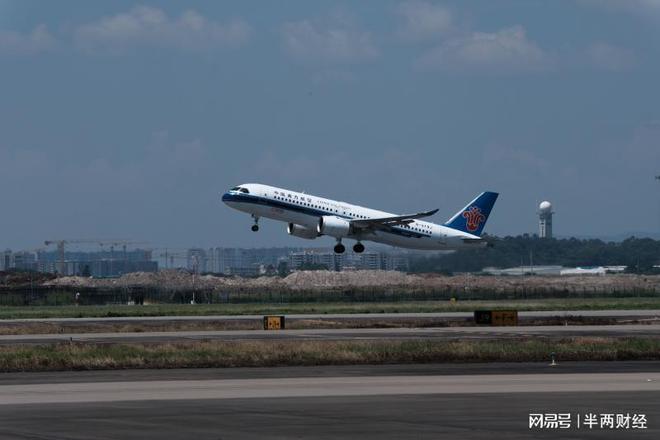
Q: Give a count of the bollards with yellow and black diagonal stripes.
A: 0